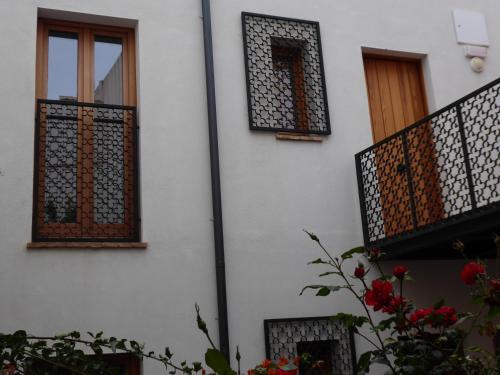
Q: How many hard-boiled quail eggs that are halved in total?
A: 0